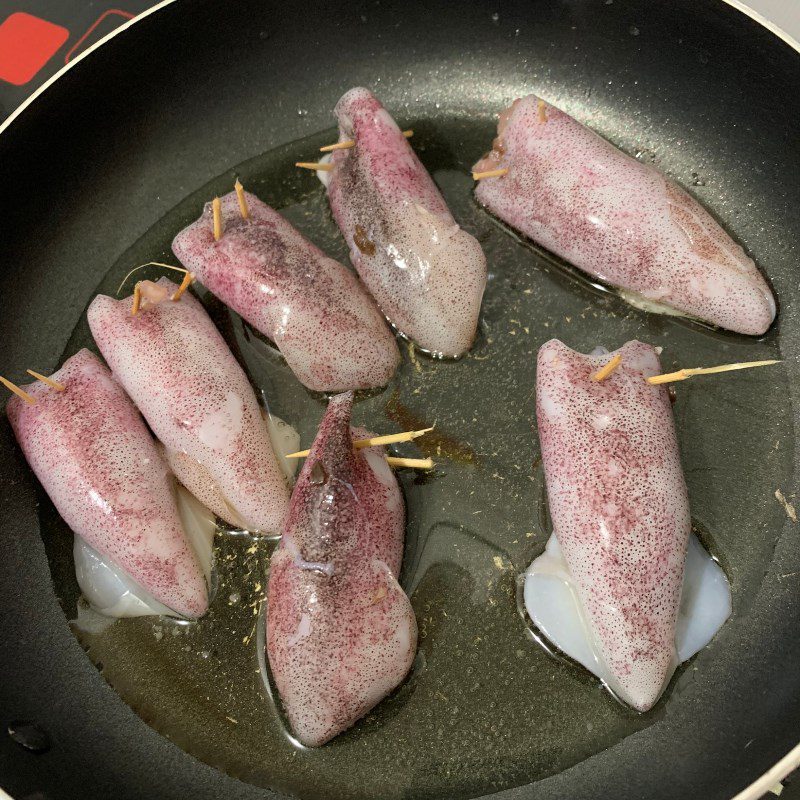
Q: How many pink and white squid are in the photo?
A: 7